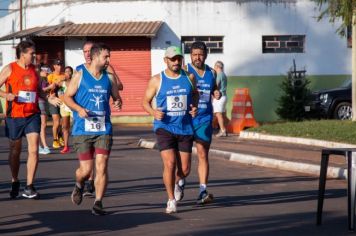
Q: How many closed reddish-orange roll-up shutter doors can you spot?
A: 1